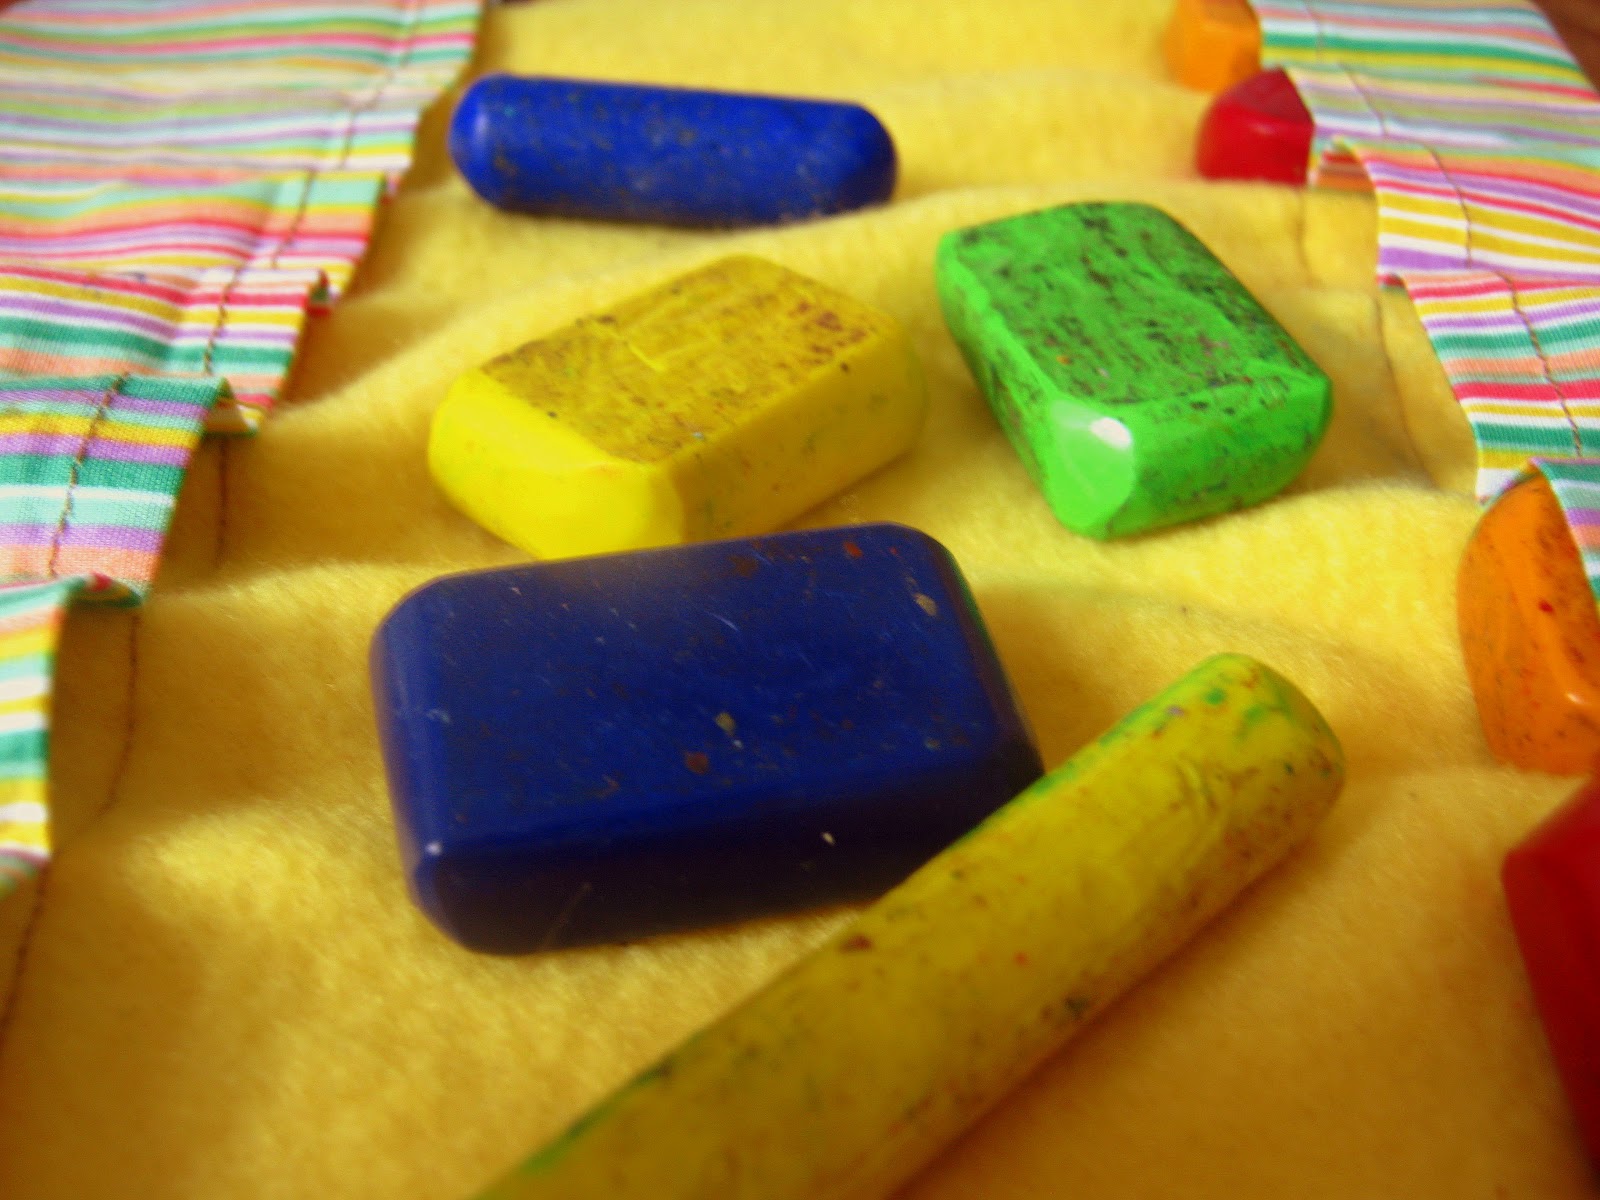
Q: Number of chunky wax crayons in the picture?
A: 9